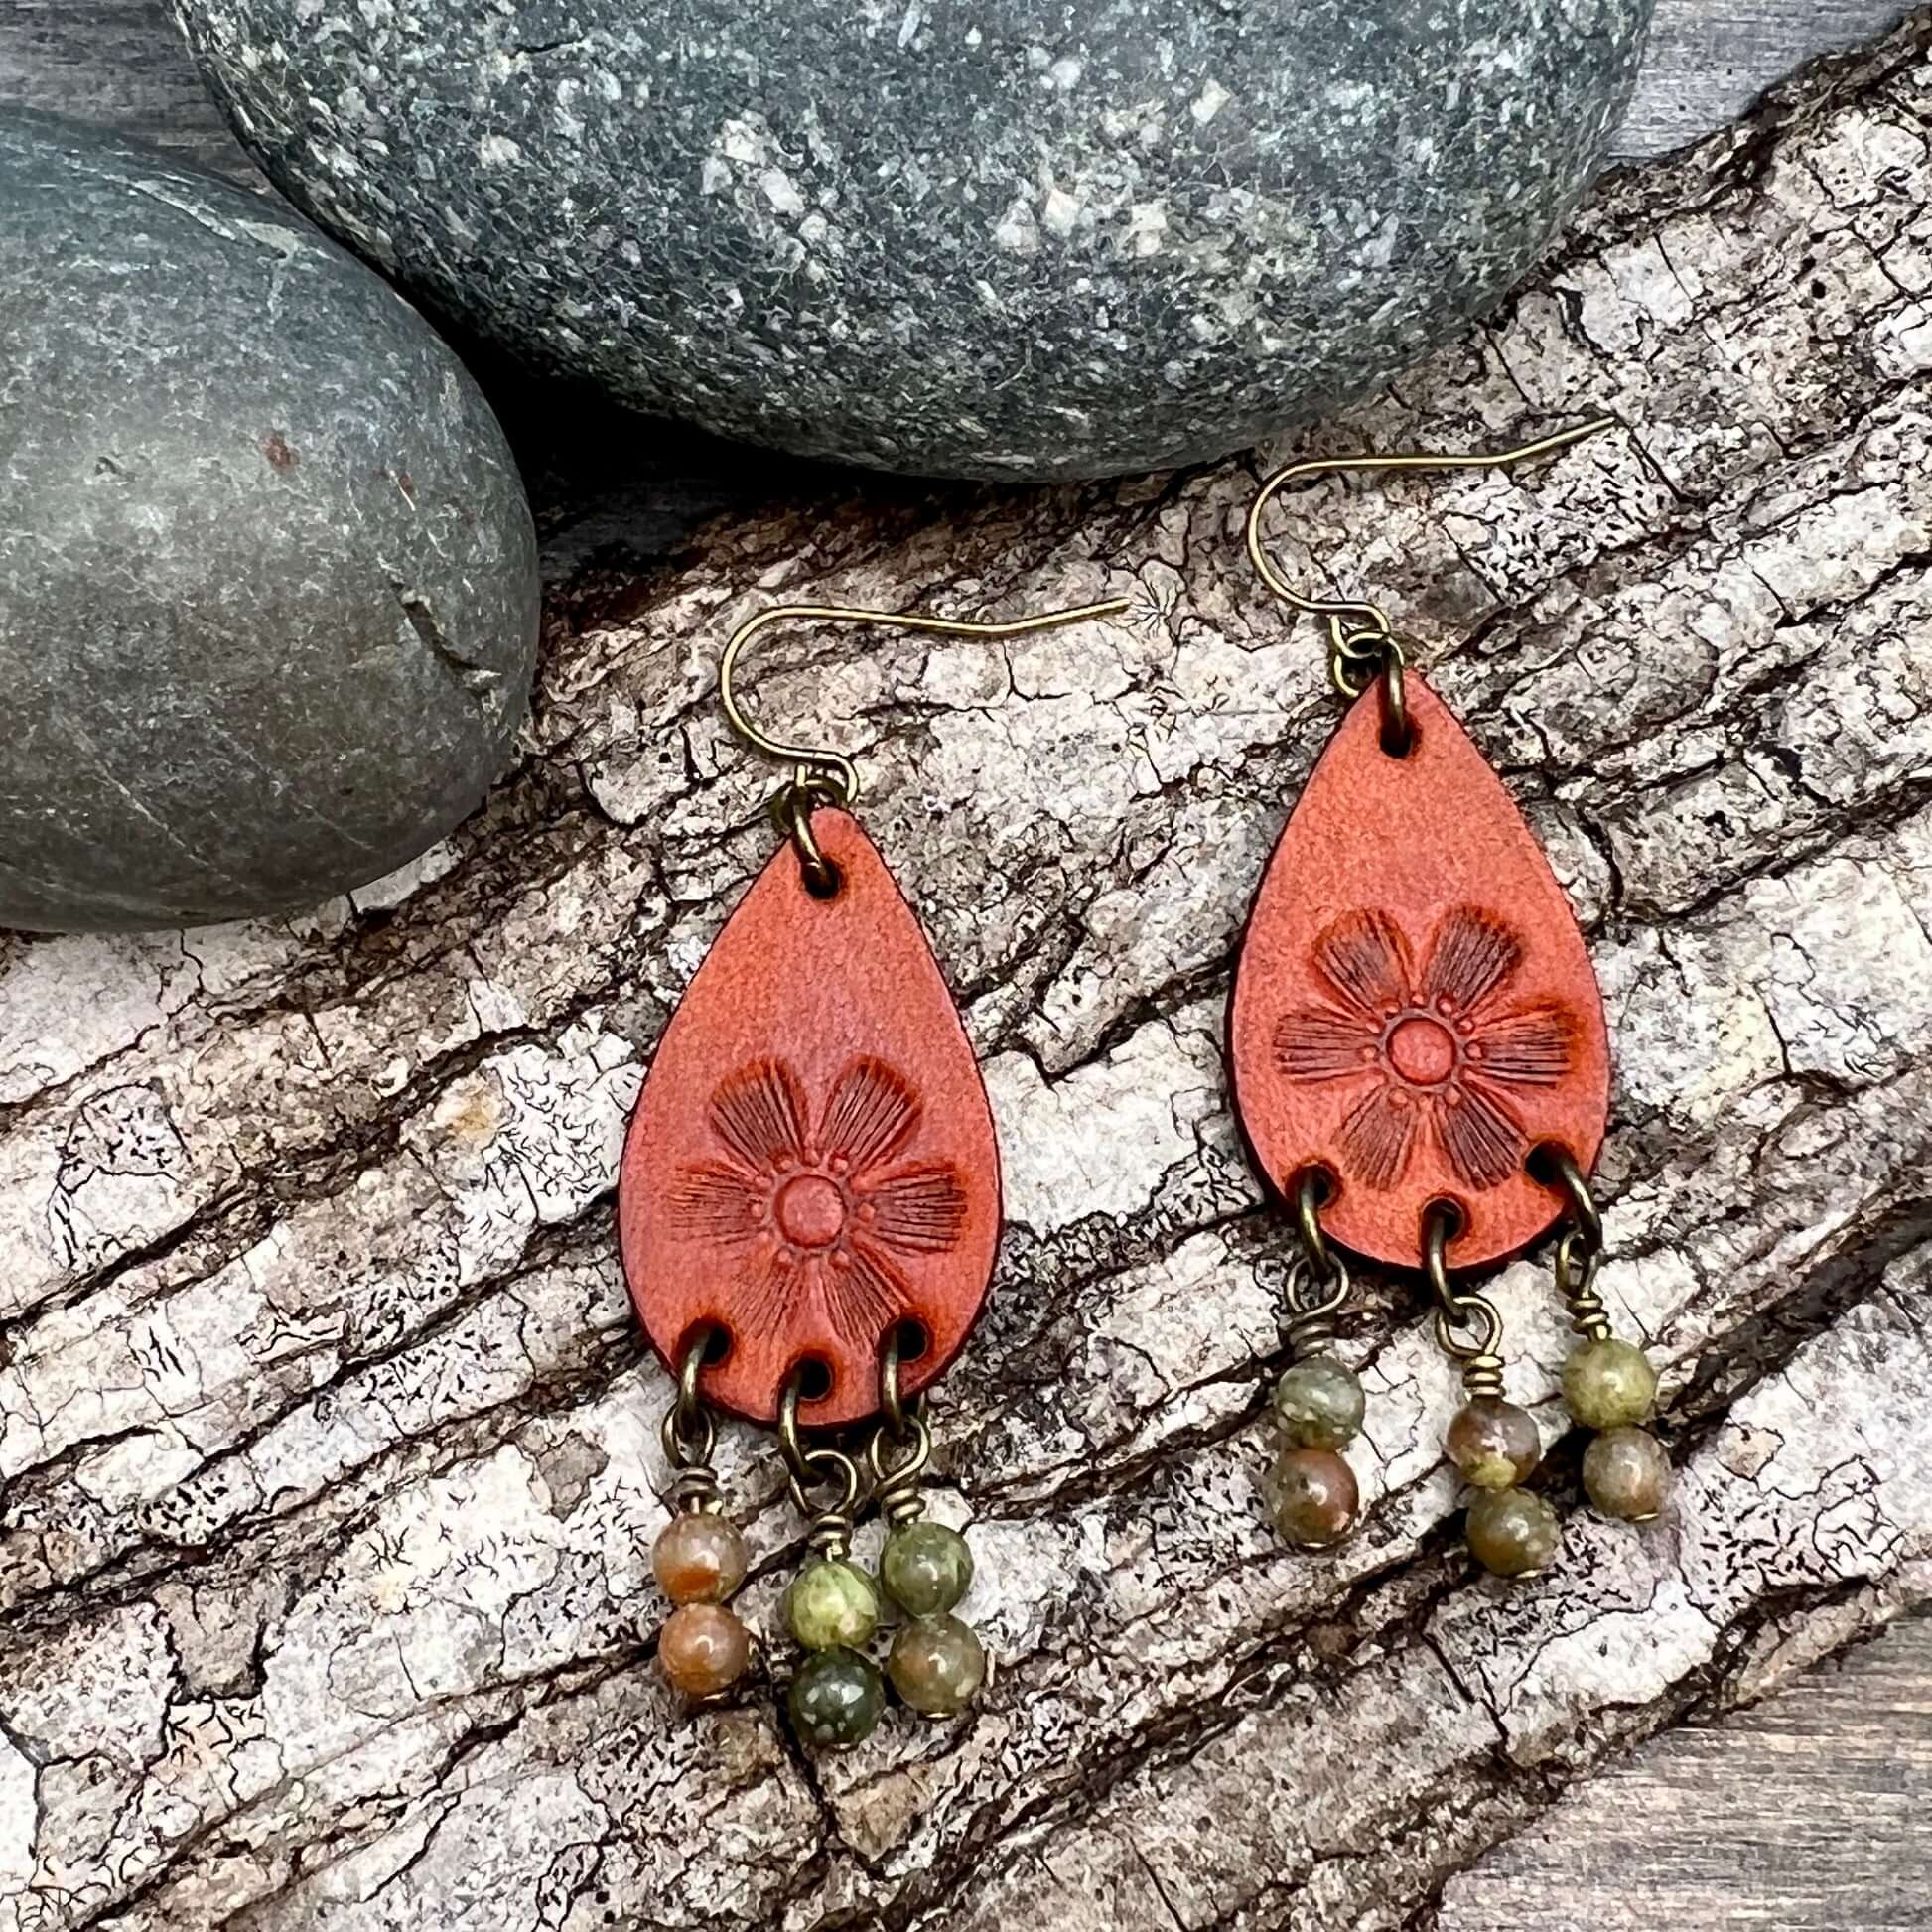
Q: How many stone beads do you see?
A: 12